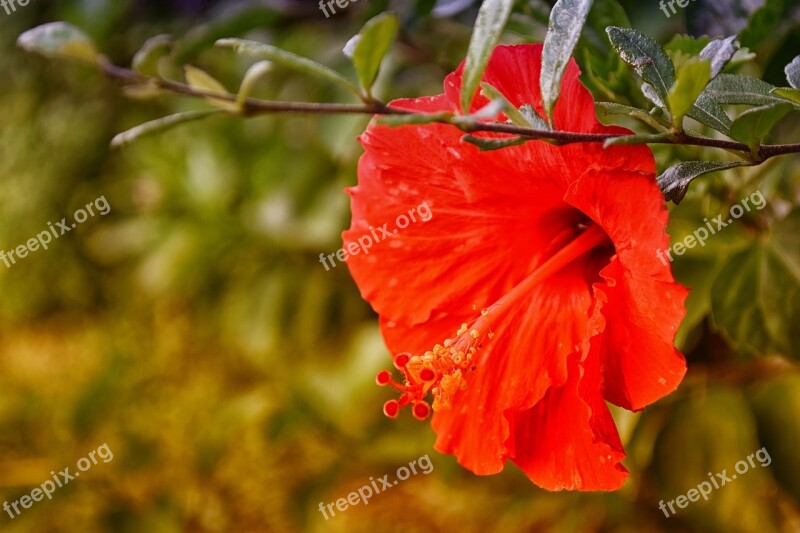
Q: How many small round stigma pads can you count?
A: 5